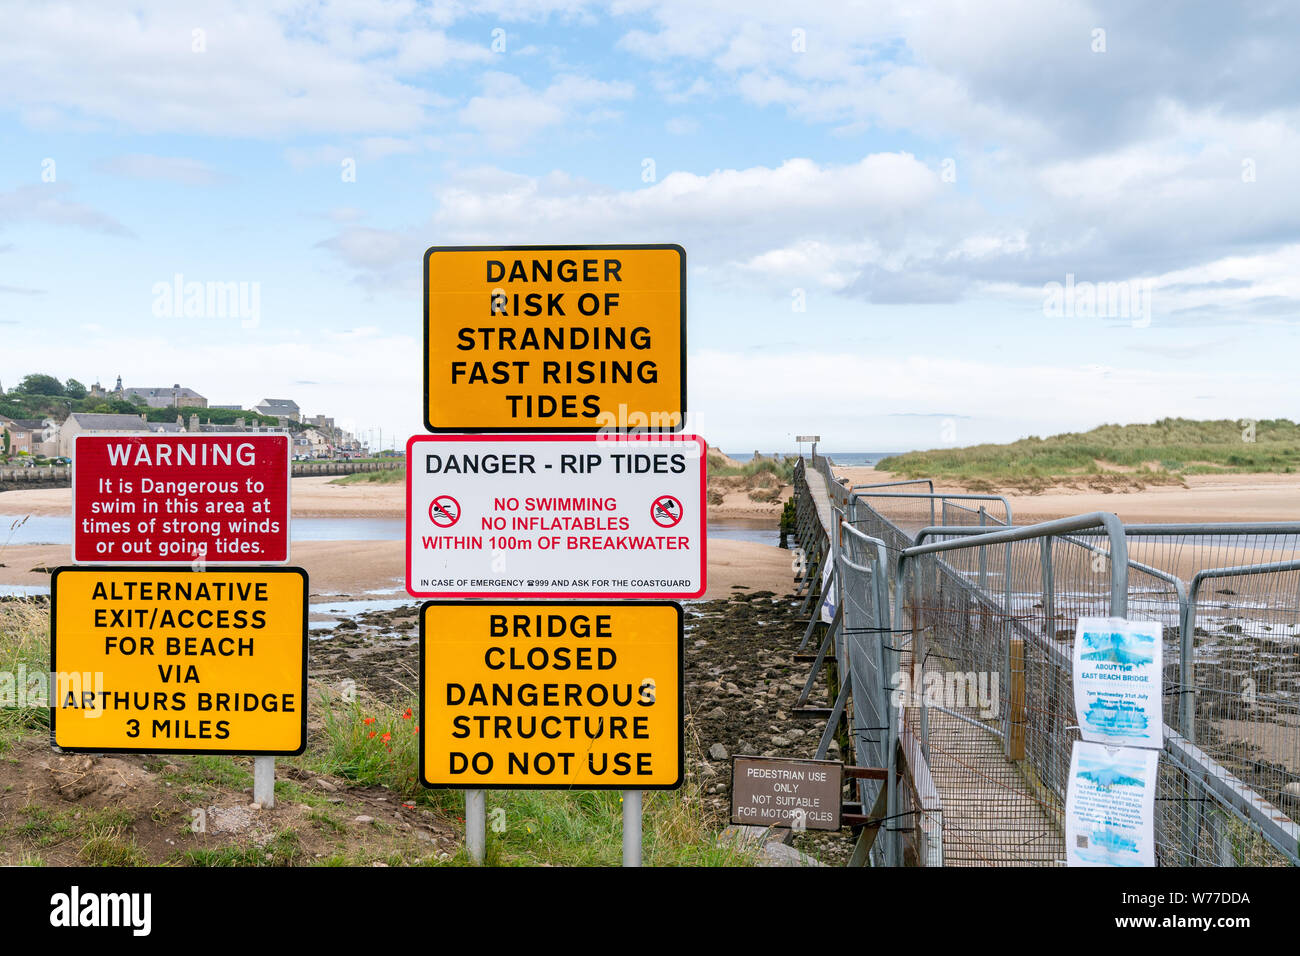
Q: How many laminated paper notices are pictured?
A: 2